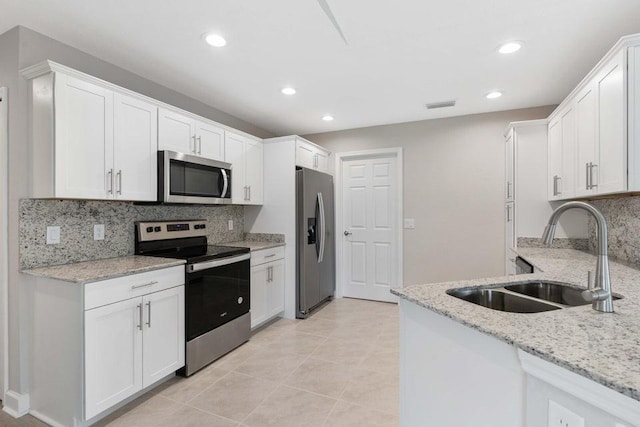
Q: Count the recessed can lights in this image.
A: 5